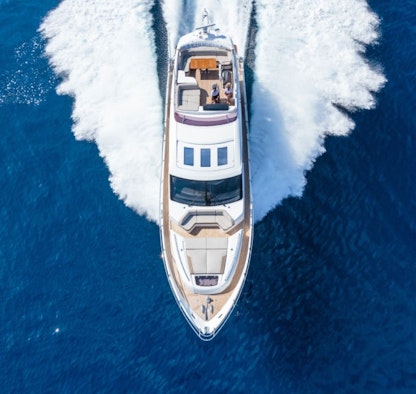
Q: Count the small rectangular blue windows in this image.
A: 3